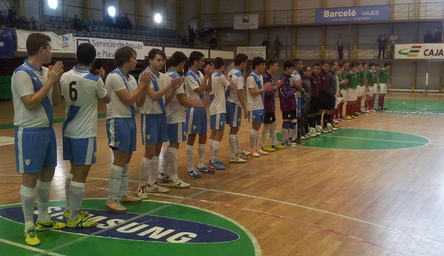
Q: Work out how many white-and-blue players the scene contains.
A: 10